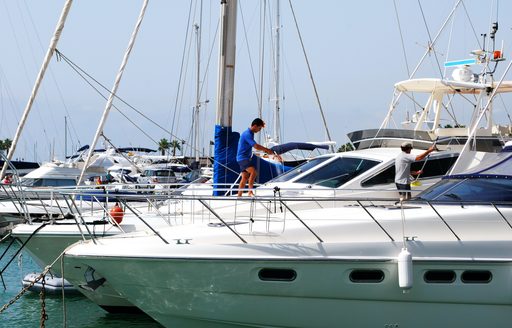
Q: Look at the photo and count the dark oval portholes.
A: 4